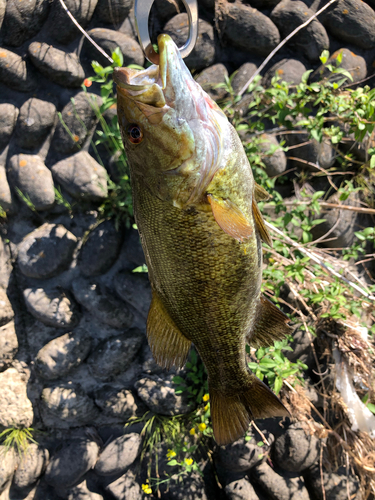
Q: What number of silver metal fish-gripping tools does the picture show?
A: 1